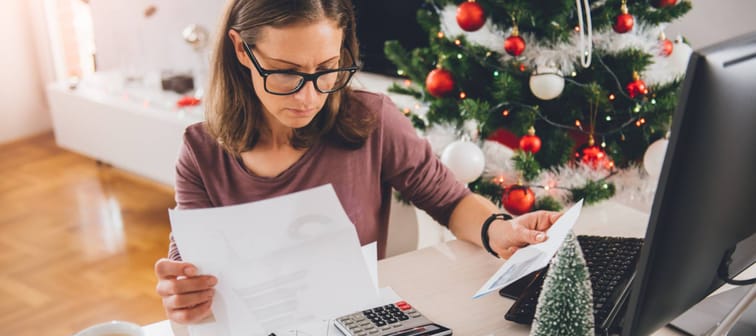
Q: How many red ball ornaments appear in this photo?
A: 10